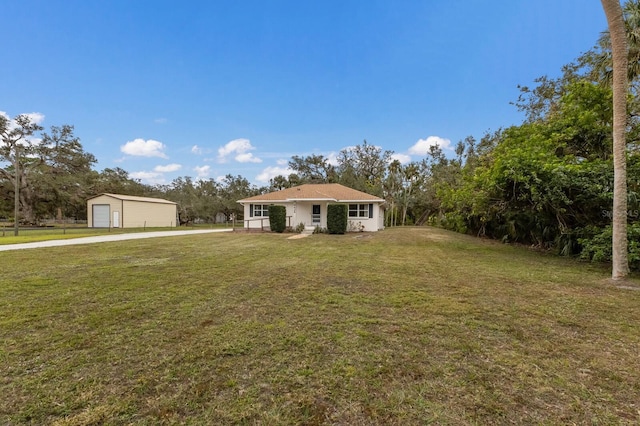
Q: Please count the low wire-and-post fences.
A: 1